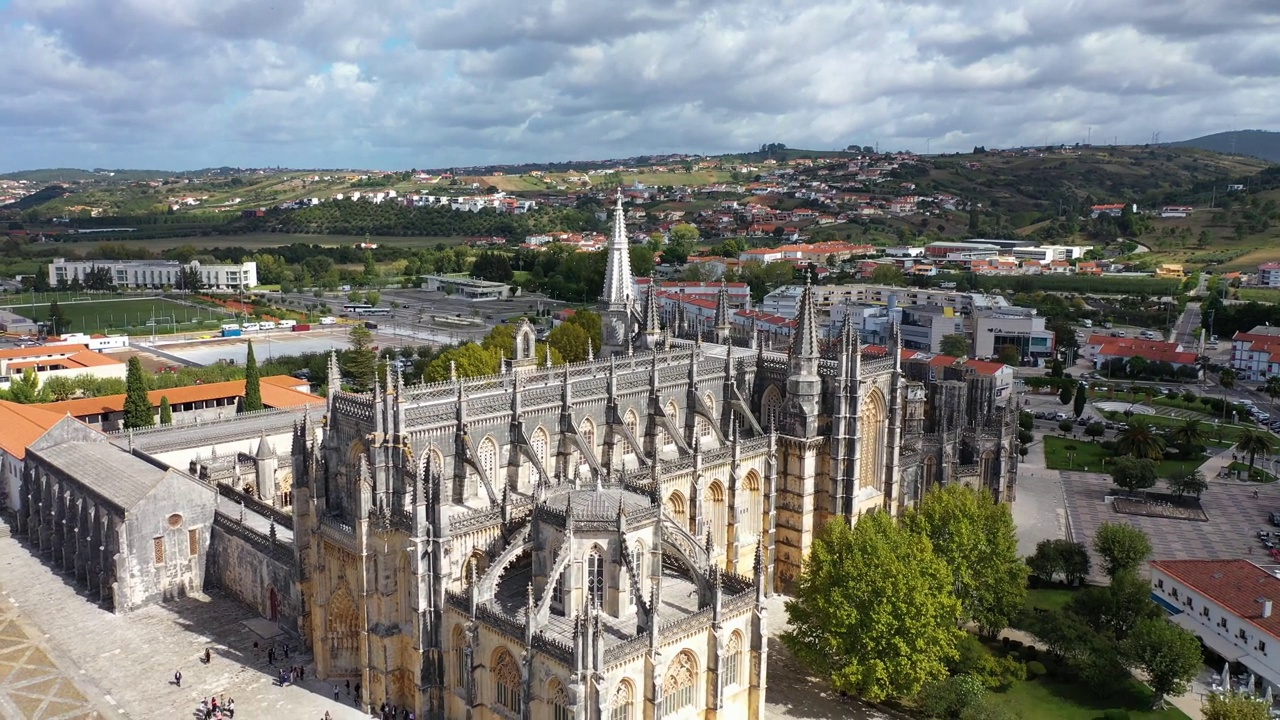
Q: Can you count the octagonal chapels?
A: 1